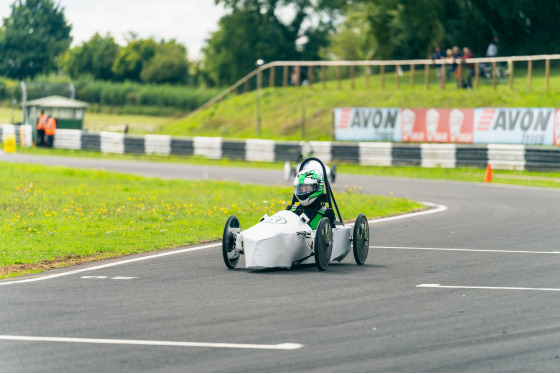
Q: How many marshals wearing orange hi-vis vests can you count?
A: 2